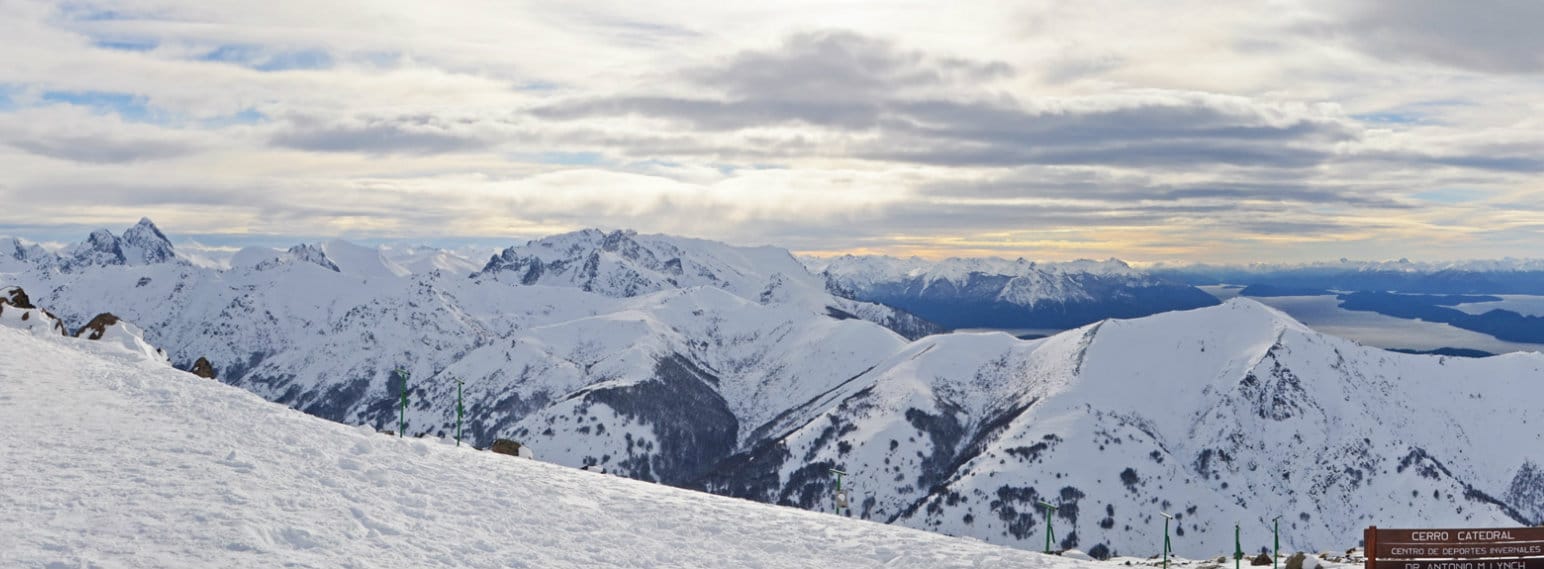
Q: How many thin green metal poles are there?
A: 7